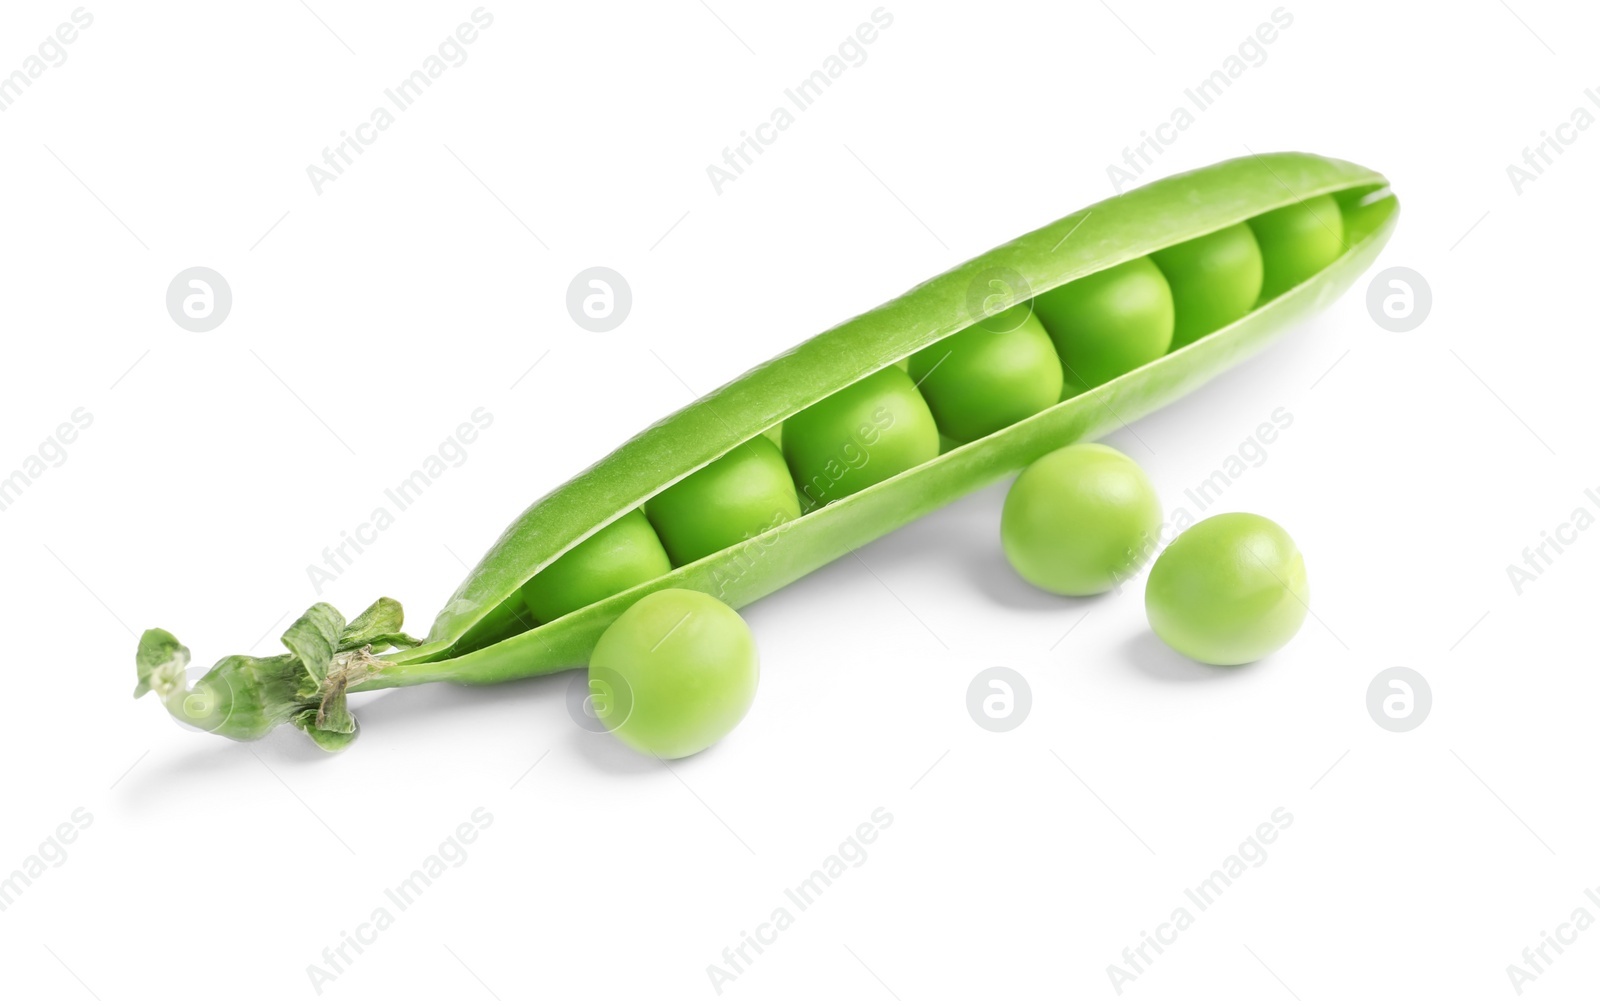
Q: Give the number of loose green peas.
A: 3